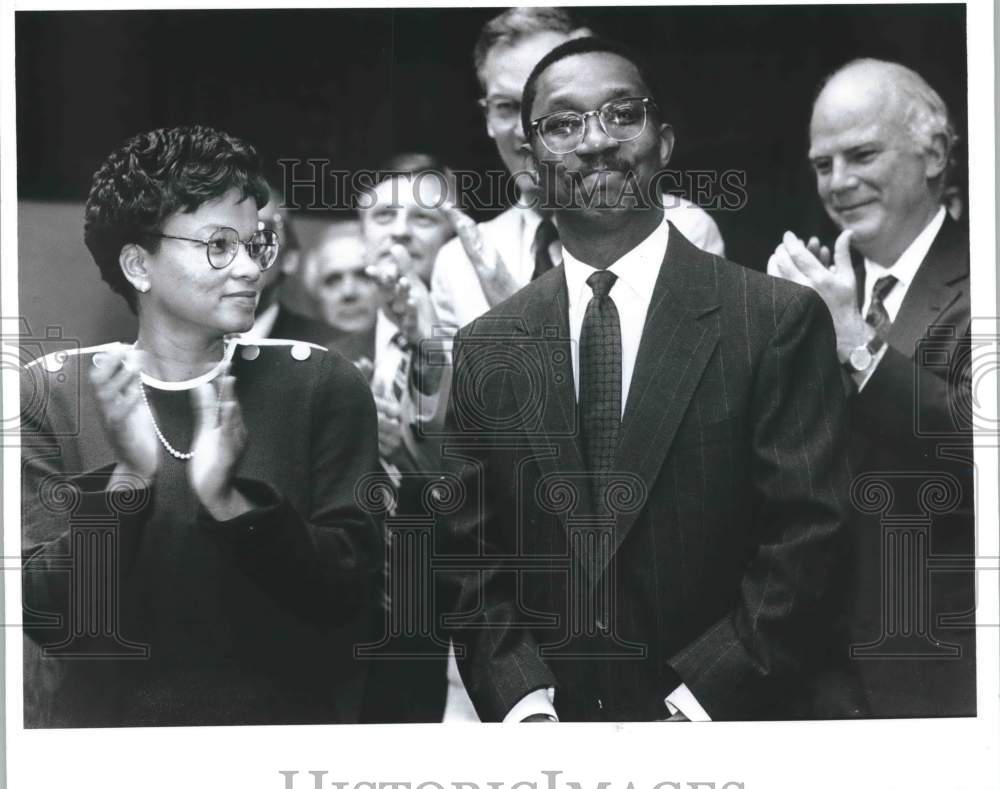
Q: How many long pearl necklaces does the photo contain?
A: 1